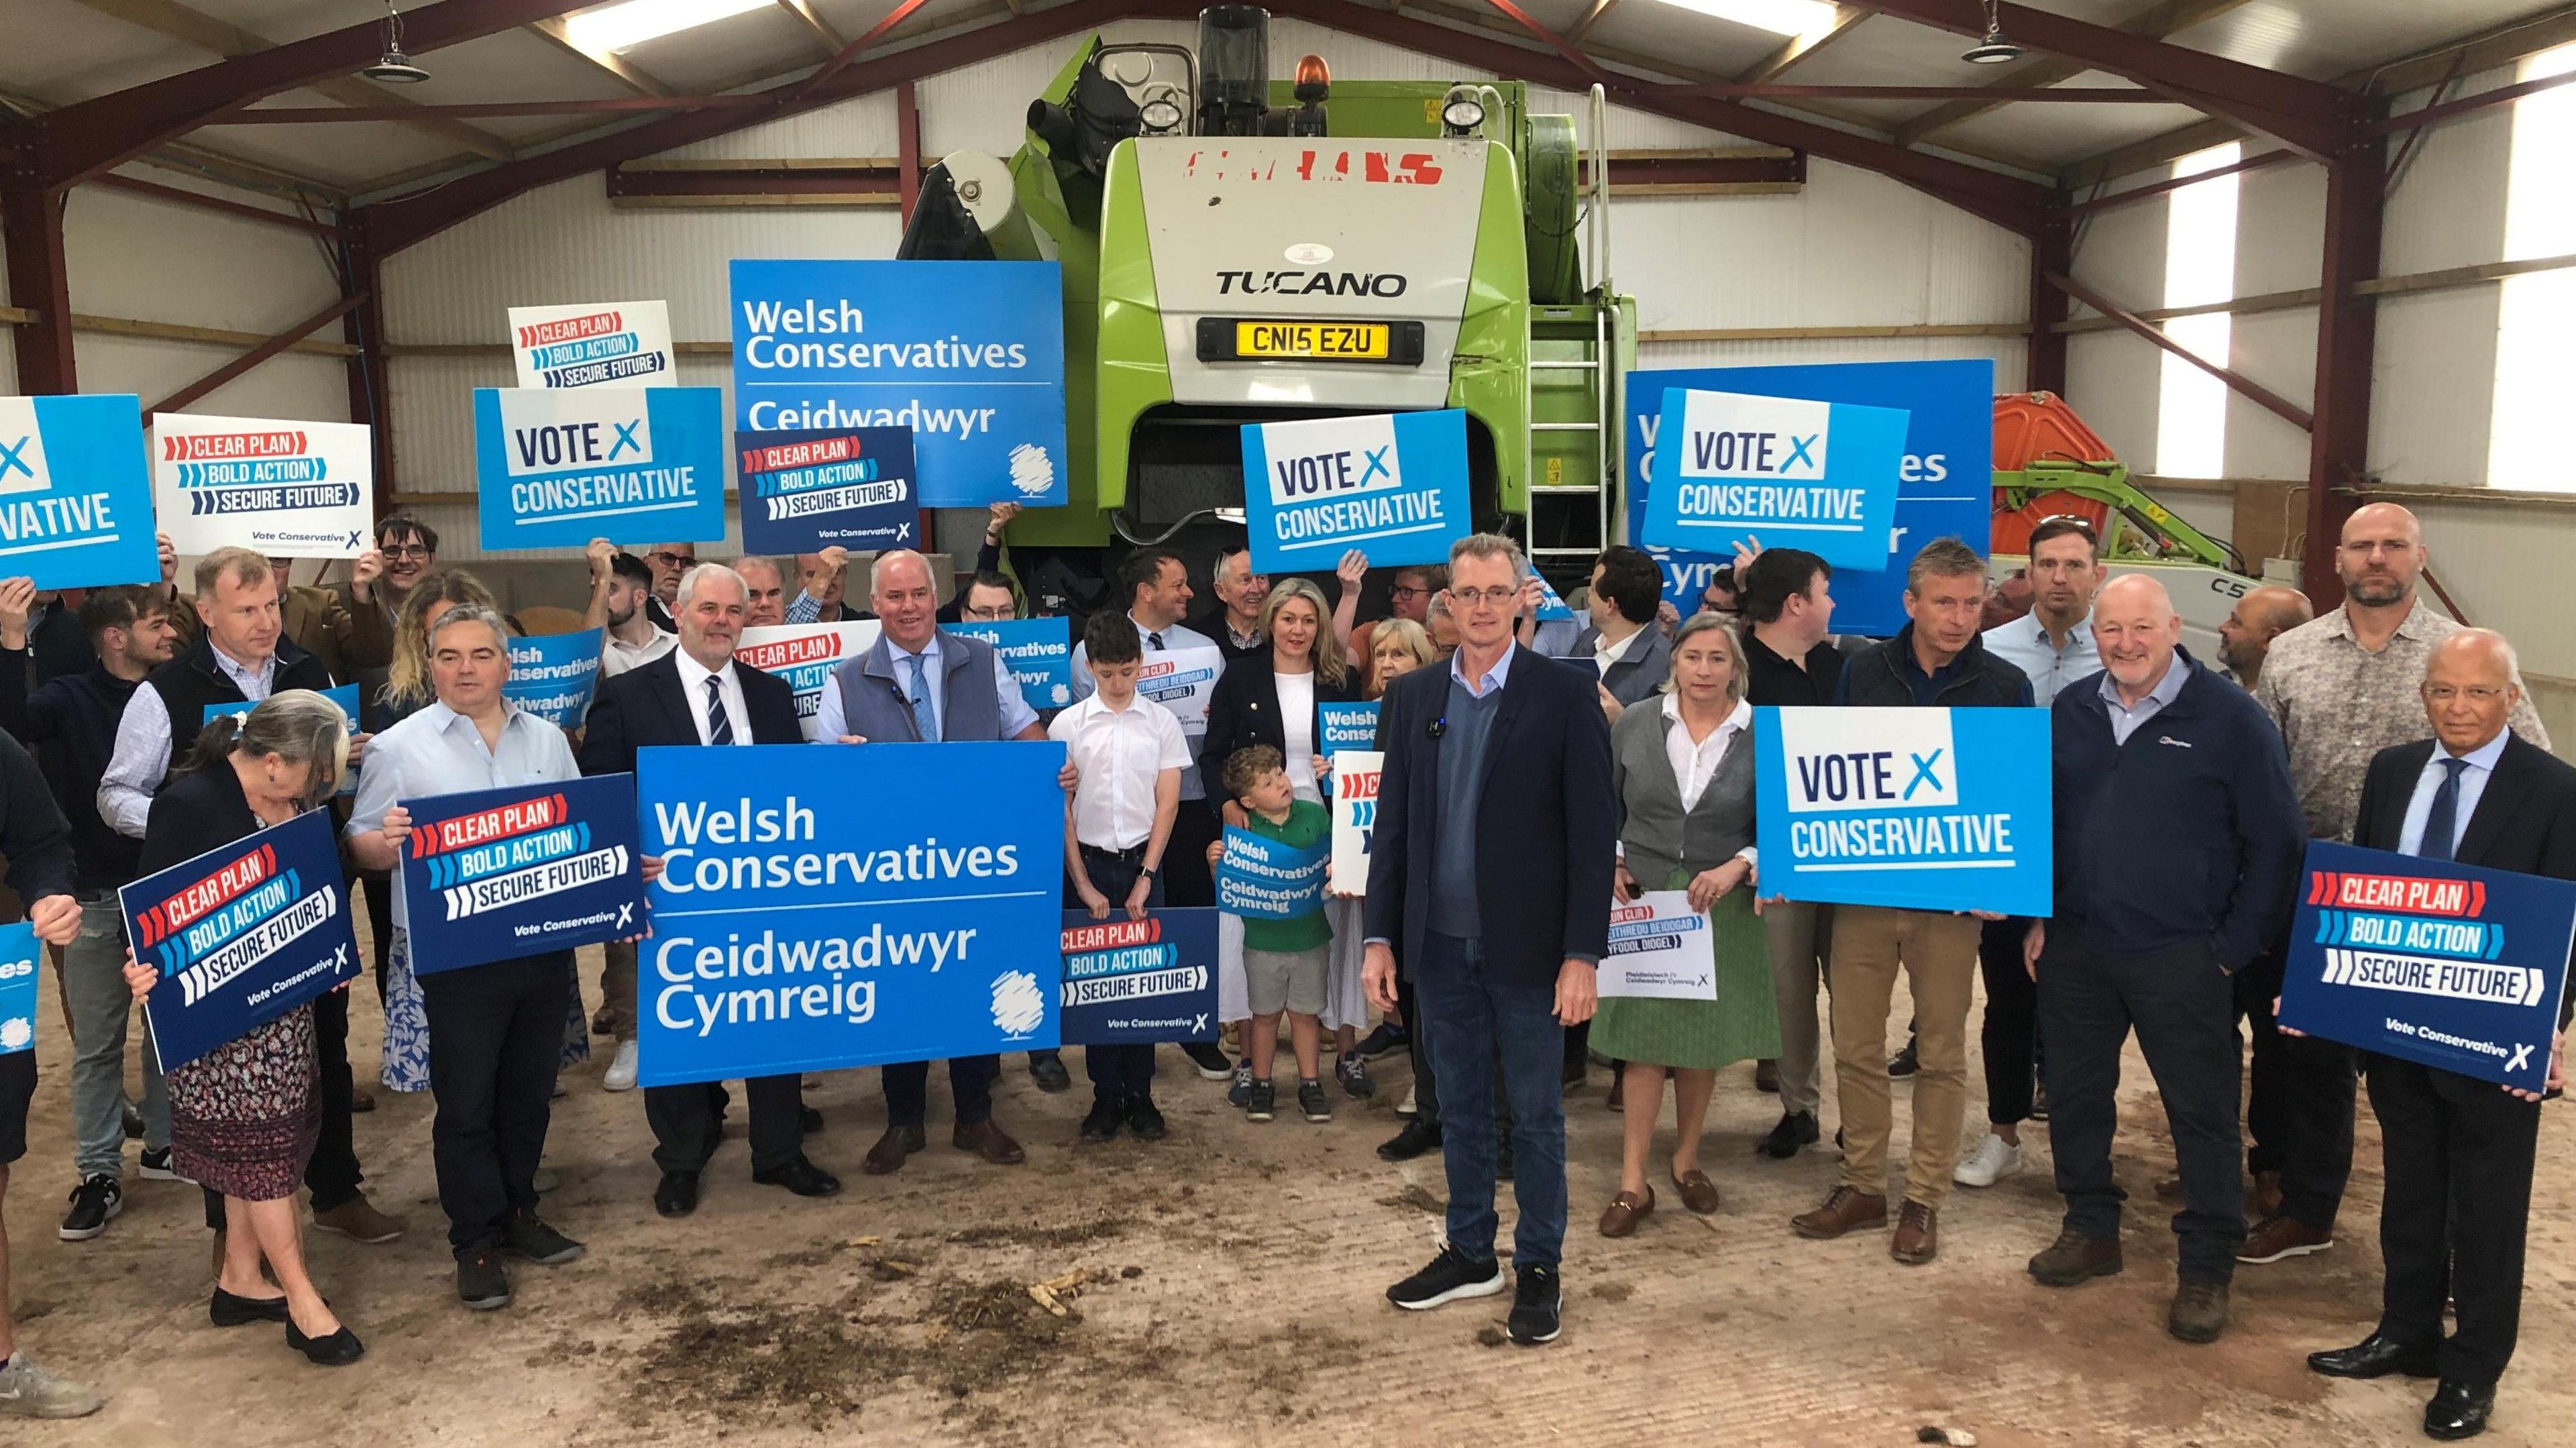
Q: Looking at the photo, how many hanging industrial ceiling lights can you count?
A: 2